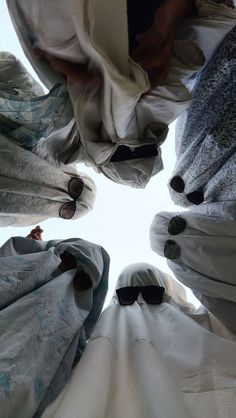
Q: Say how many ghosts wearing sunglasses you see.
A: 6